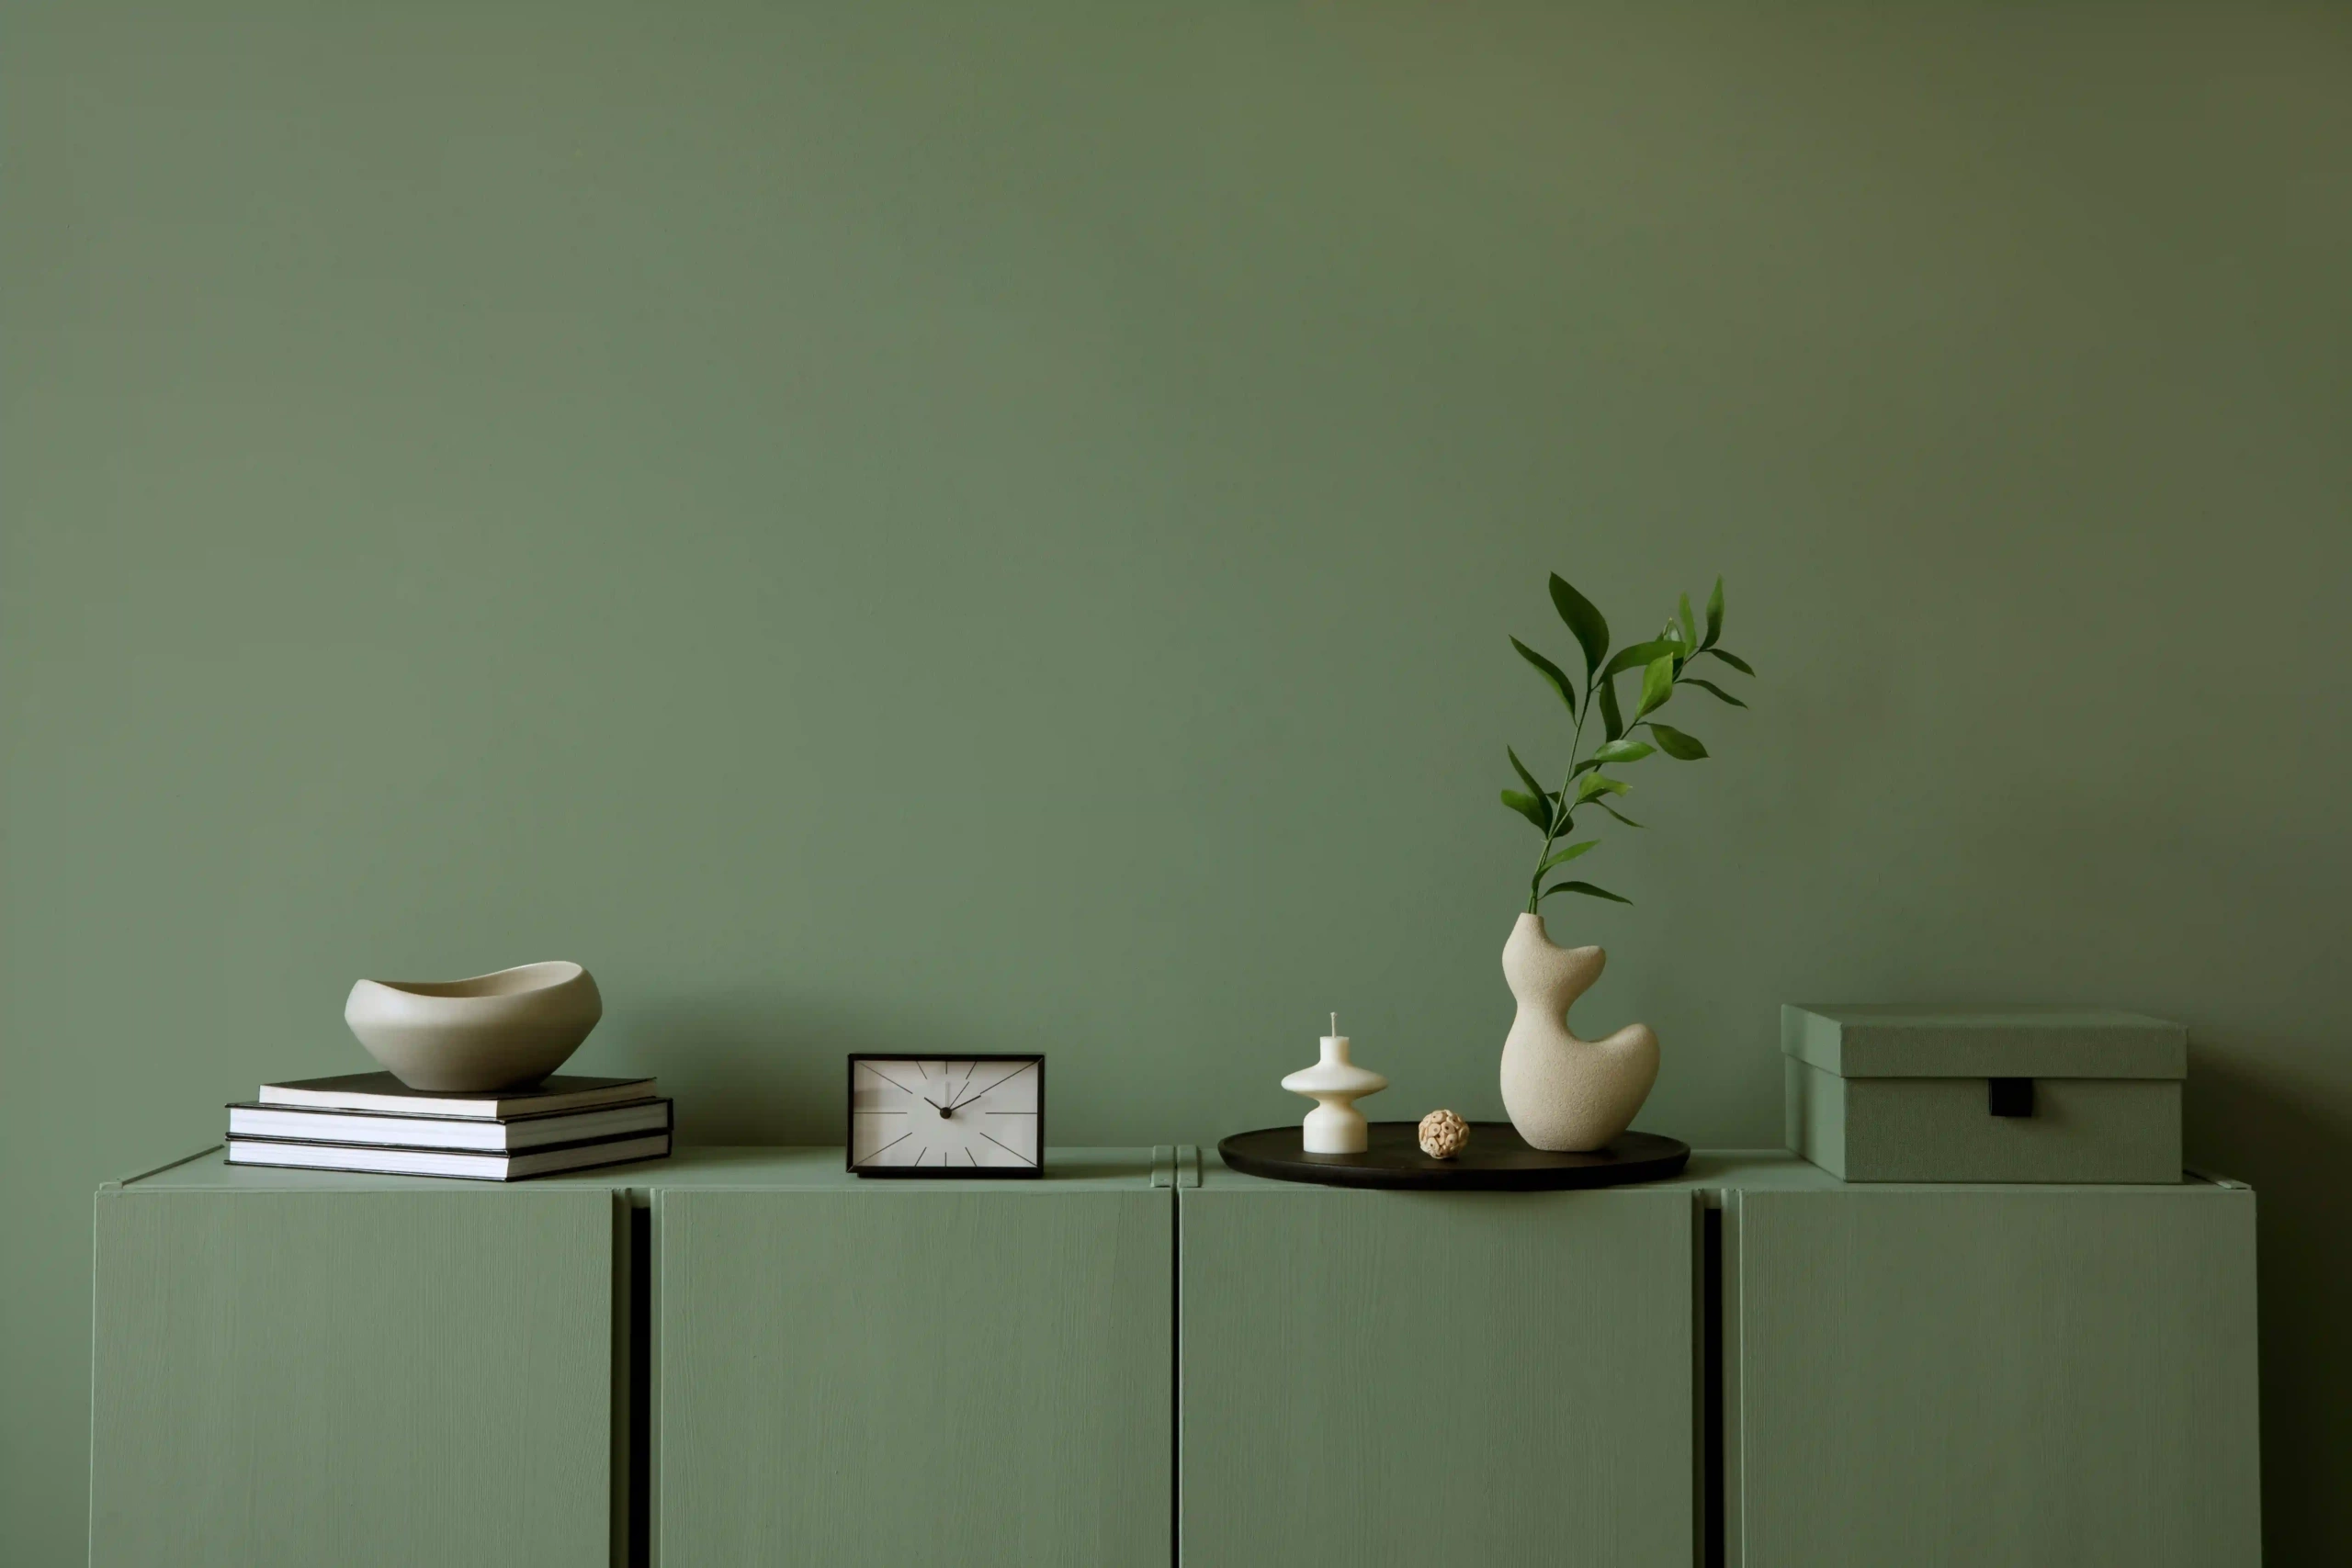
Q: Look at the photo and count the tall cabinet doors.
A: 4